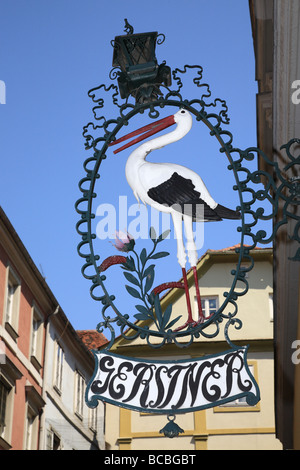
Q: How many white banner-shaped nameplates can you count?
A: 1